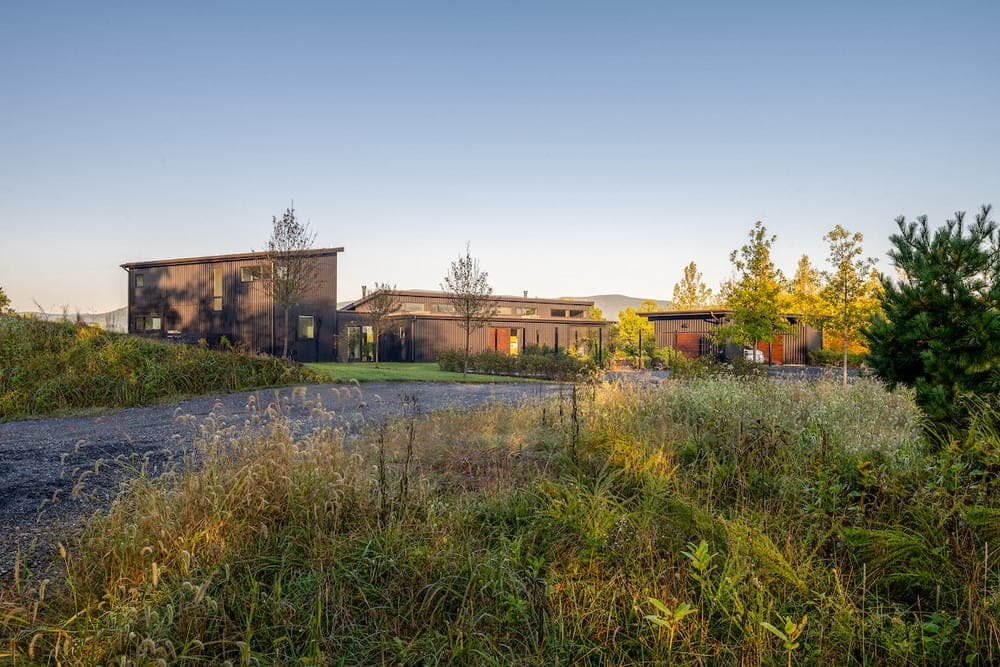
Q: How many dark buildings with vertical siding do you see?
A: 3